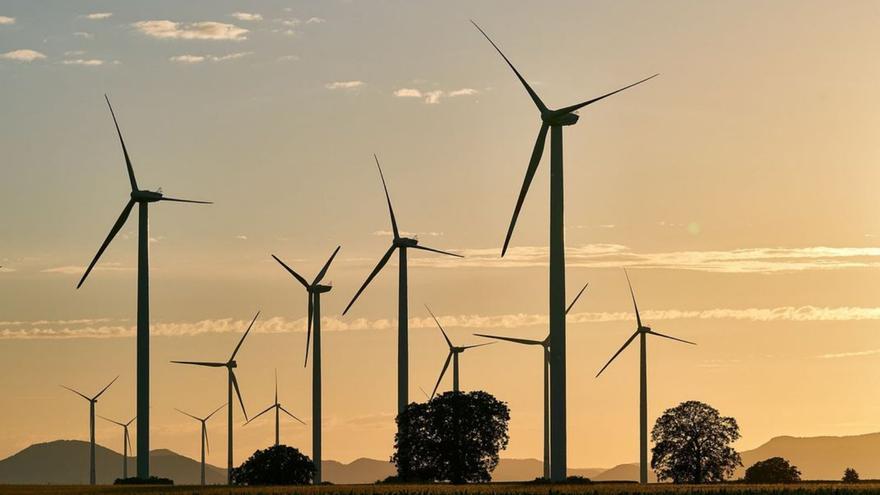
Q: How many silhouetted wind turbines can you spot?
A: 12